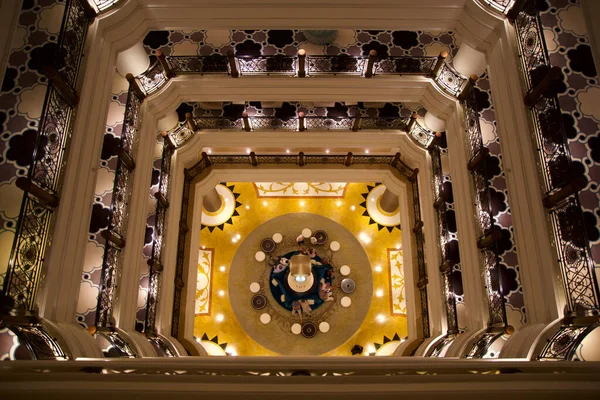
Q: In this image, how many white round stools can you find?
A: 10